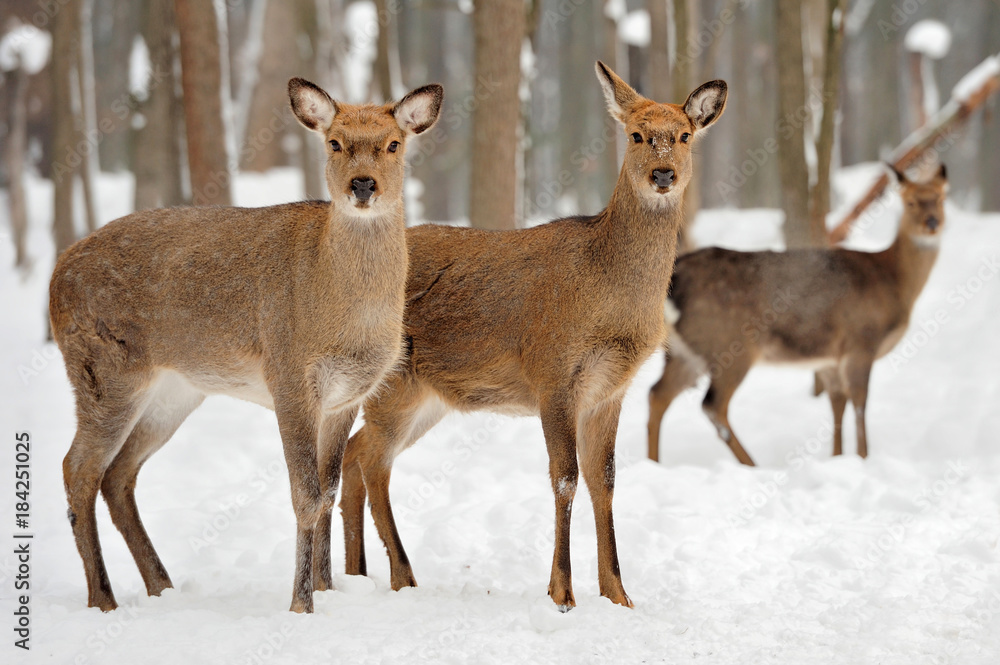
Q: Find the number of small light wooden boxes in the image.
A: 0